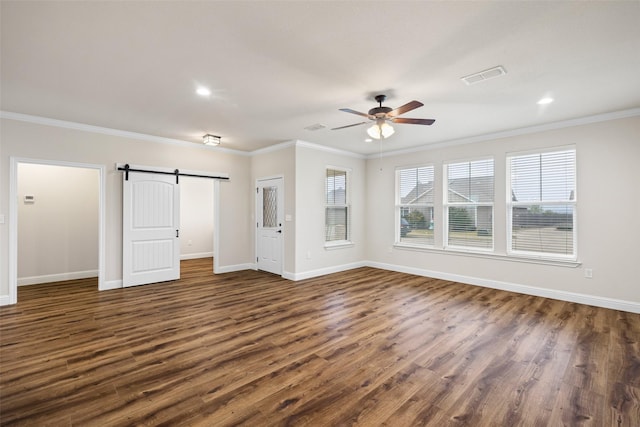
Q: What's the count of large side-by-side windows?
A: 3